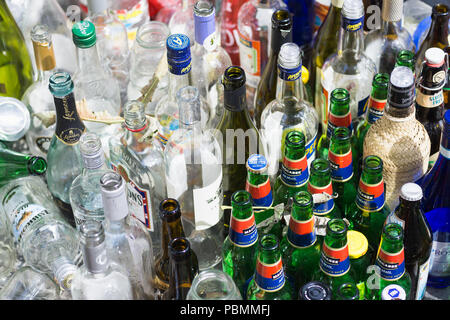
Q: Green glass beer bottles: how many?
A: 13